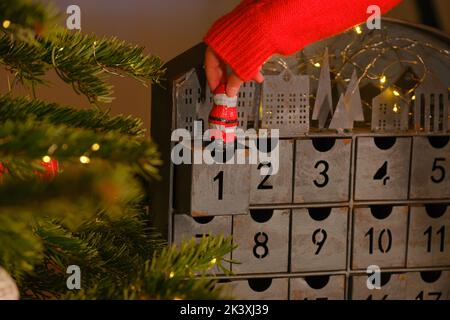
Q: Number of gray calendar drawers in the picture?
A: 14